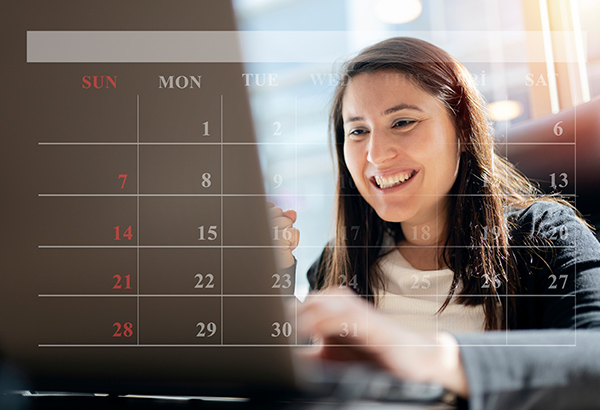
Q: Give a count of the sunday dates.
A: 4